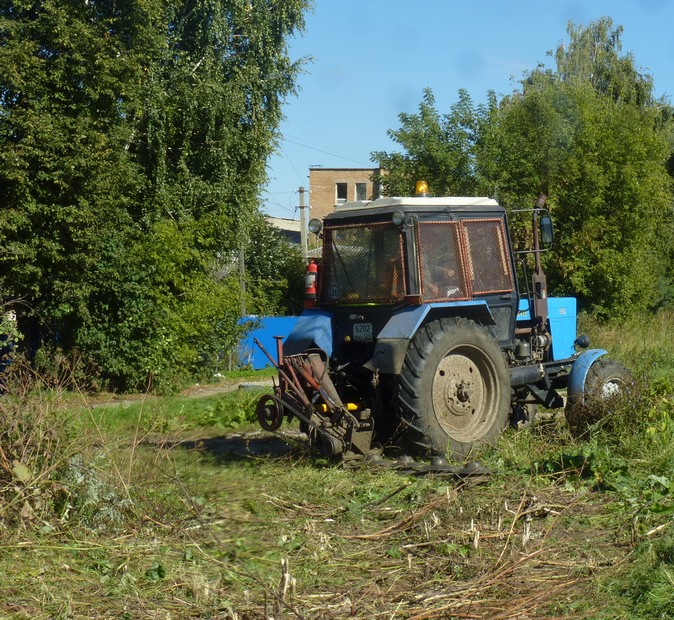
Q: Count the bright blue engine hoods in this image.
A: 1